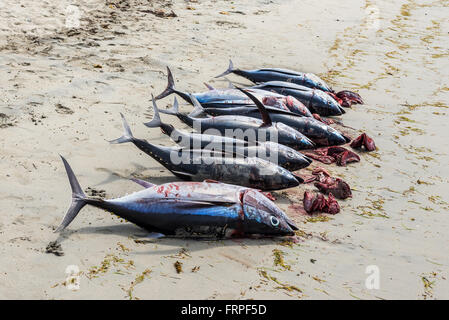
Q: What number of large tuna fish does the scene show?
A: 8